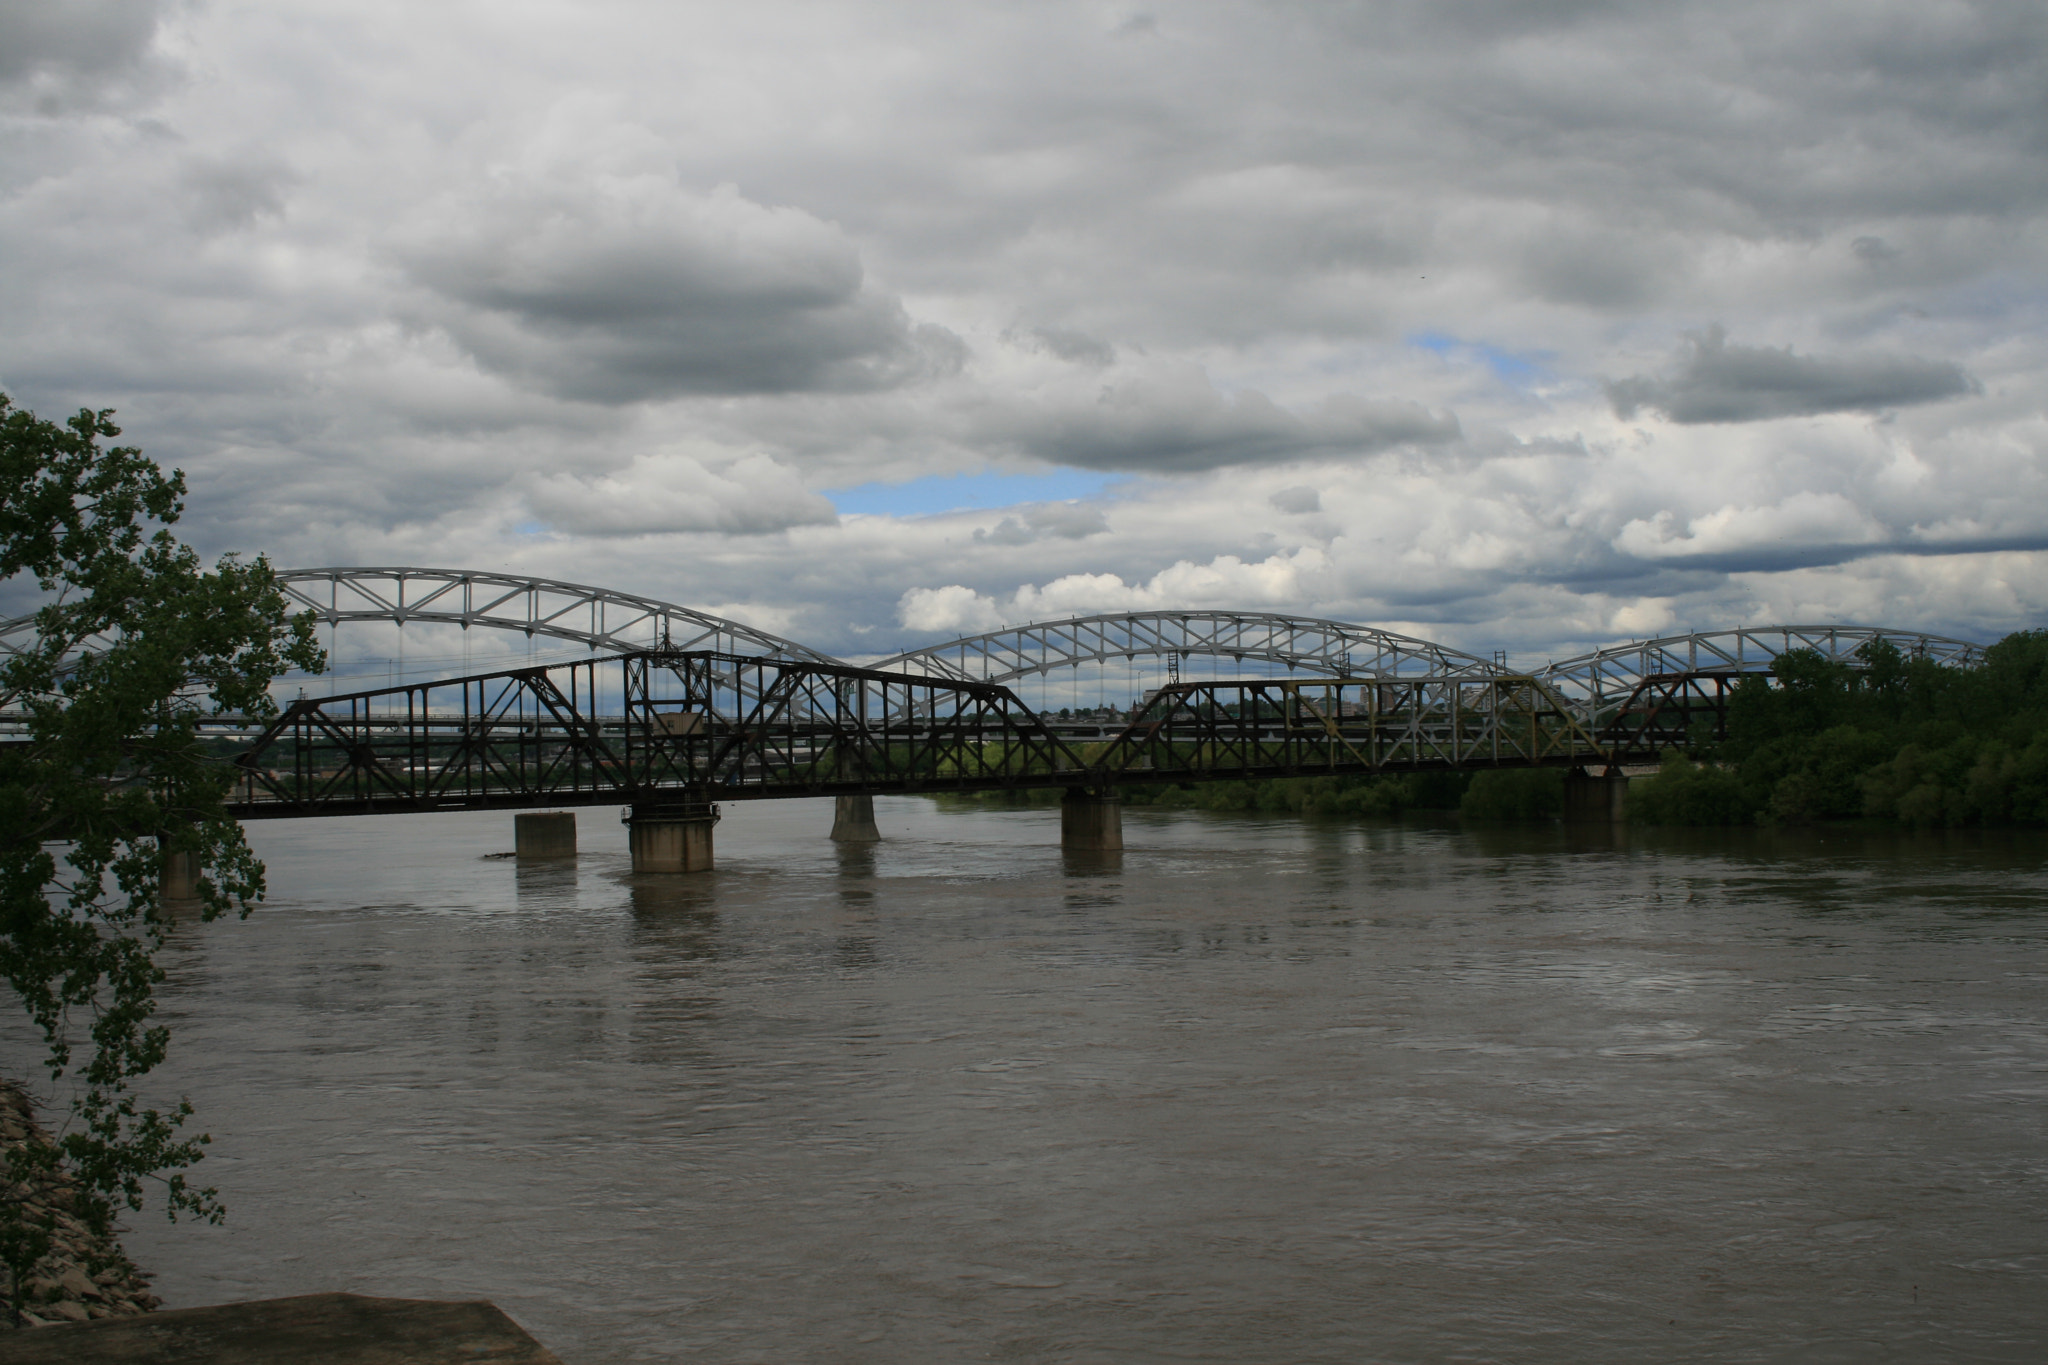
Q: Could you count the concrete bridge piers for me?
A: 6